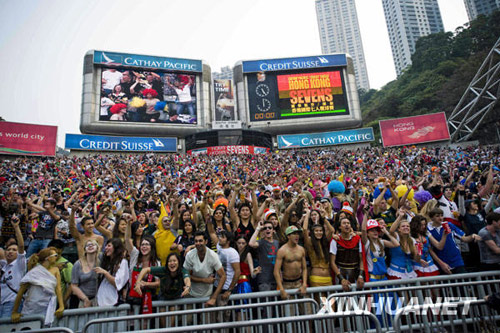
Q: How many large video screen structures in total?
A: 2